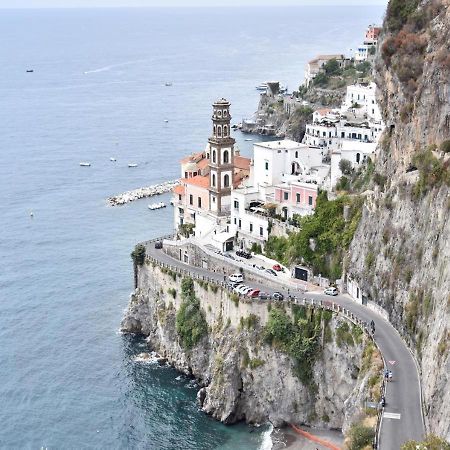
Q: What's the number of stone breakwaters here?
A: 1